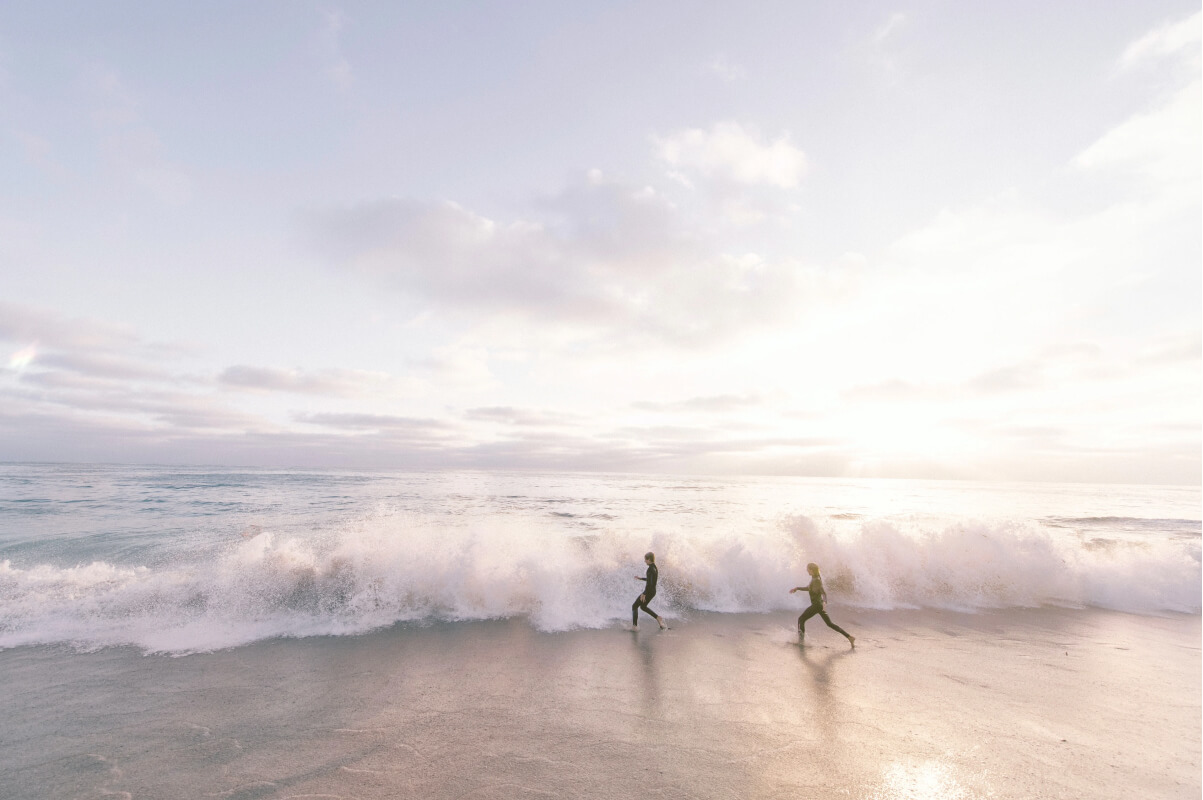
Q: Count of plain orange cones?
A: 0